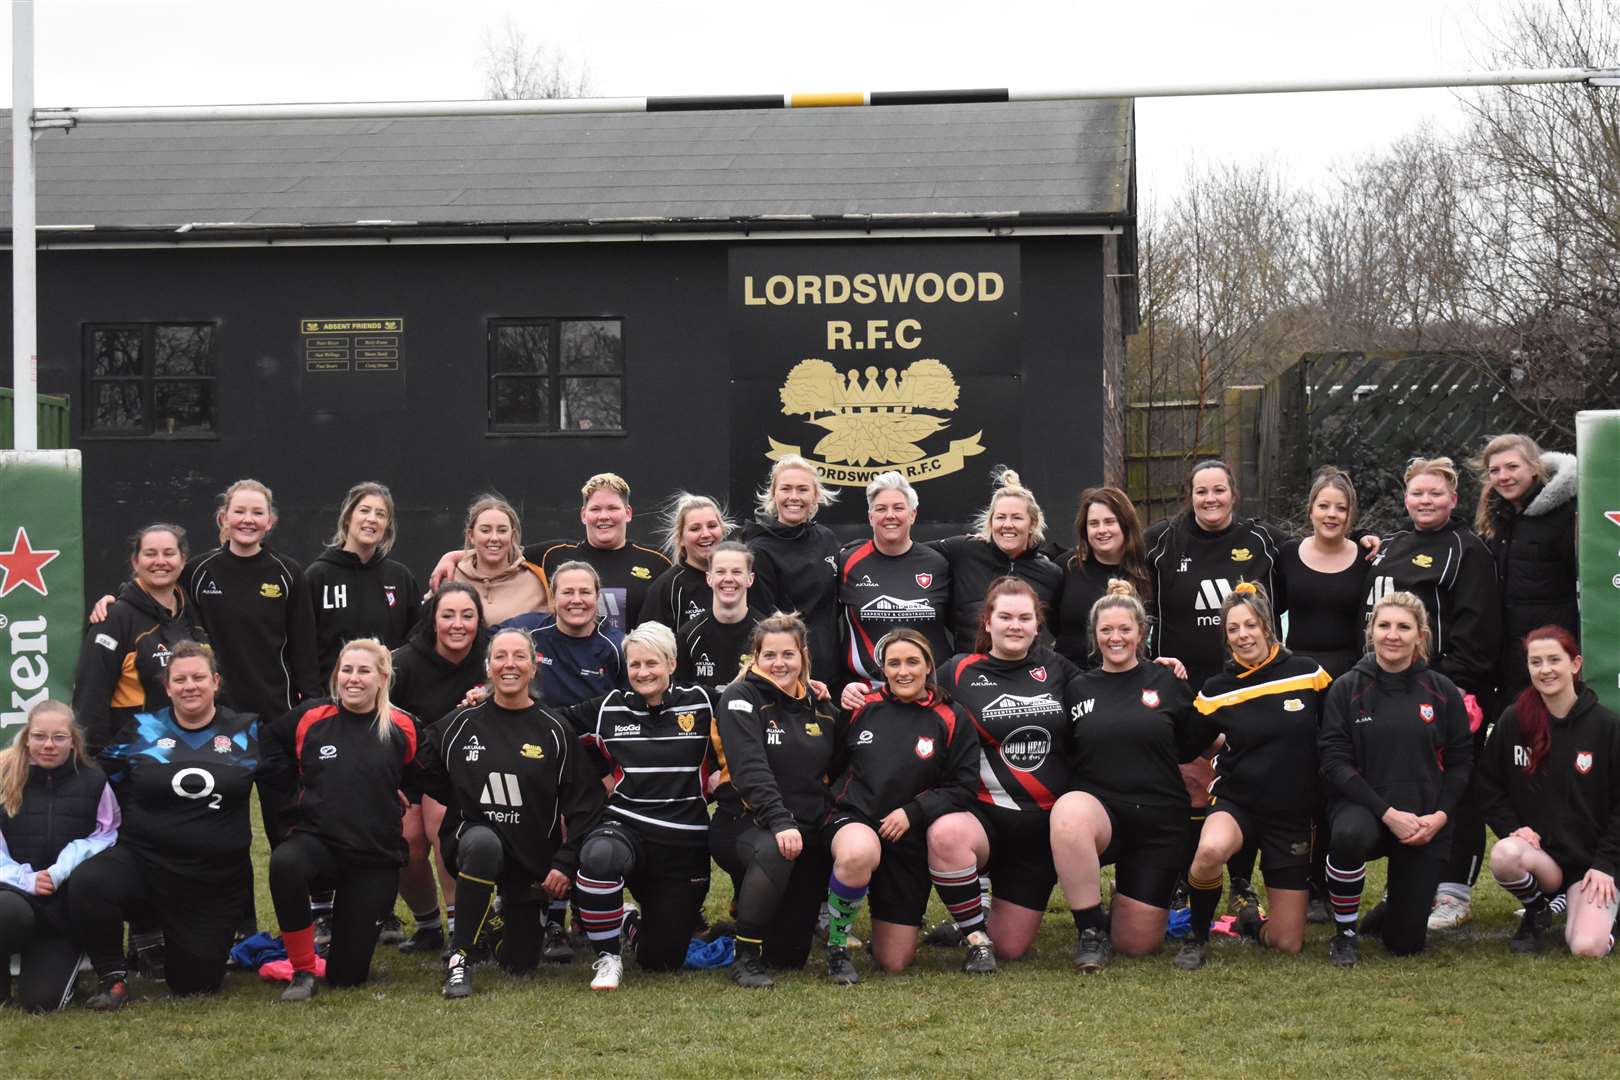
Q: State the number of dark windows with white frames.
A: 0